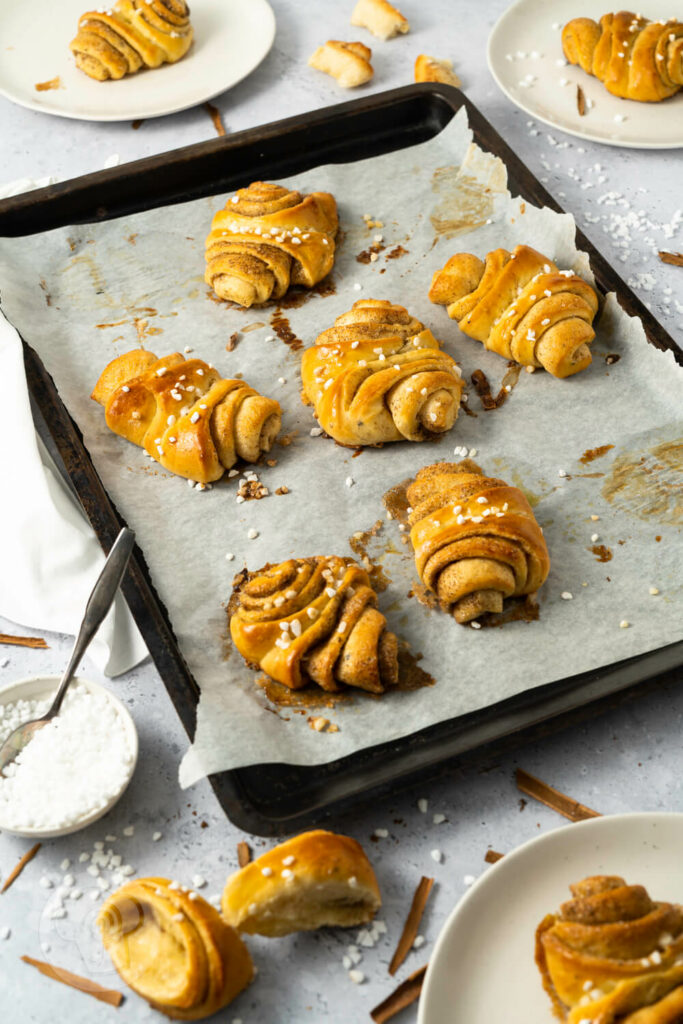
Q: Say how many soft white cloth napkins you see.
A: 1